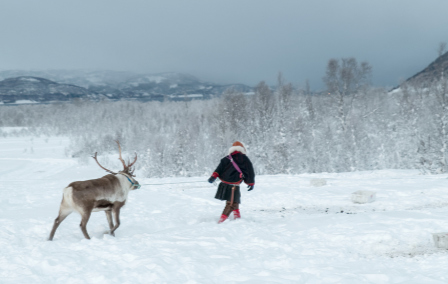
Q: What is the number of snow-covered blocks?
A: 3